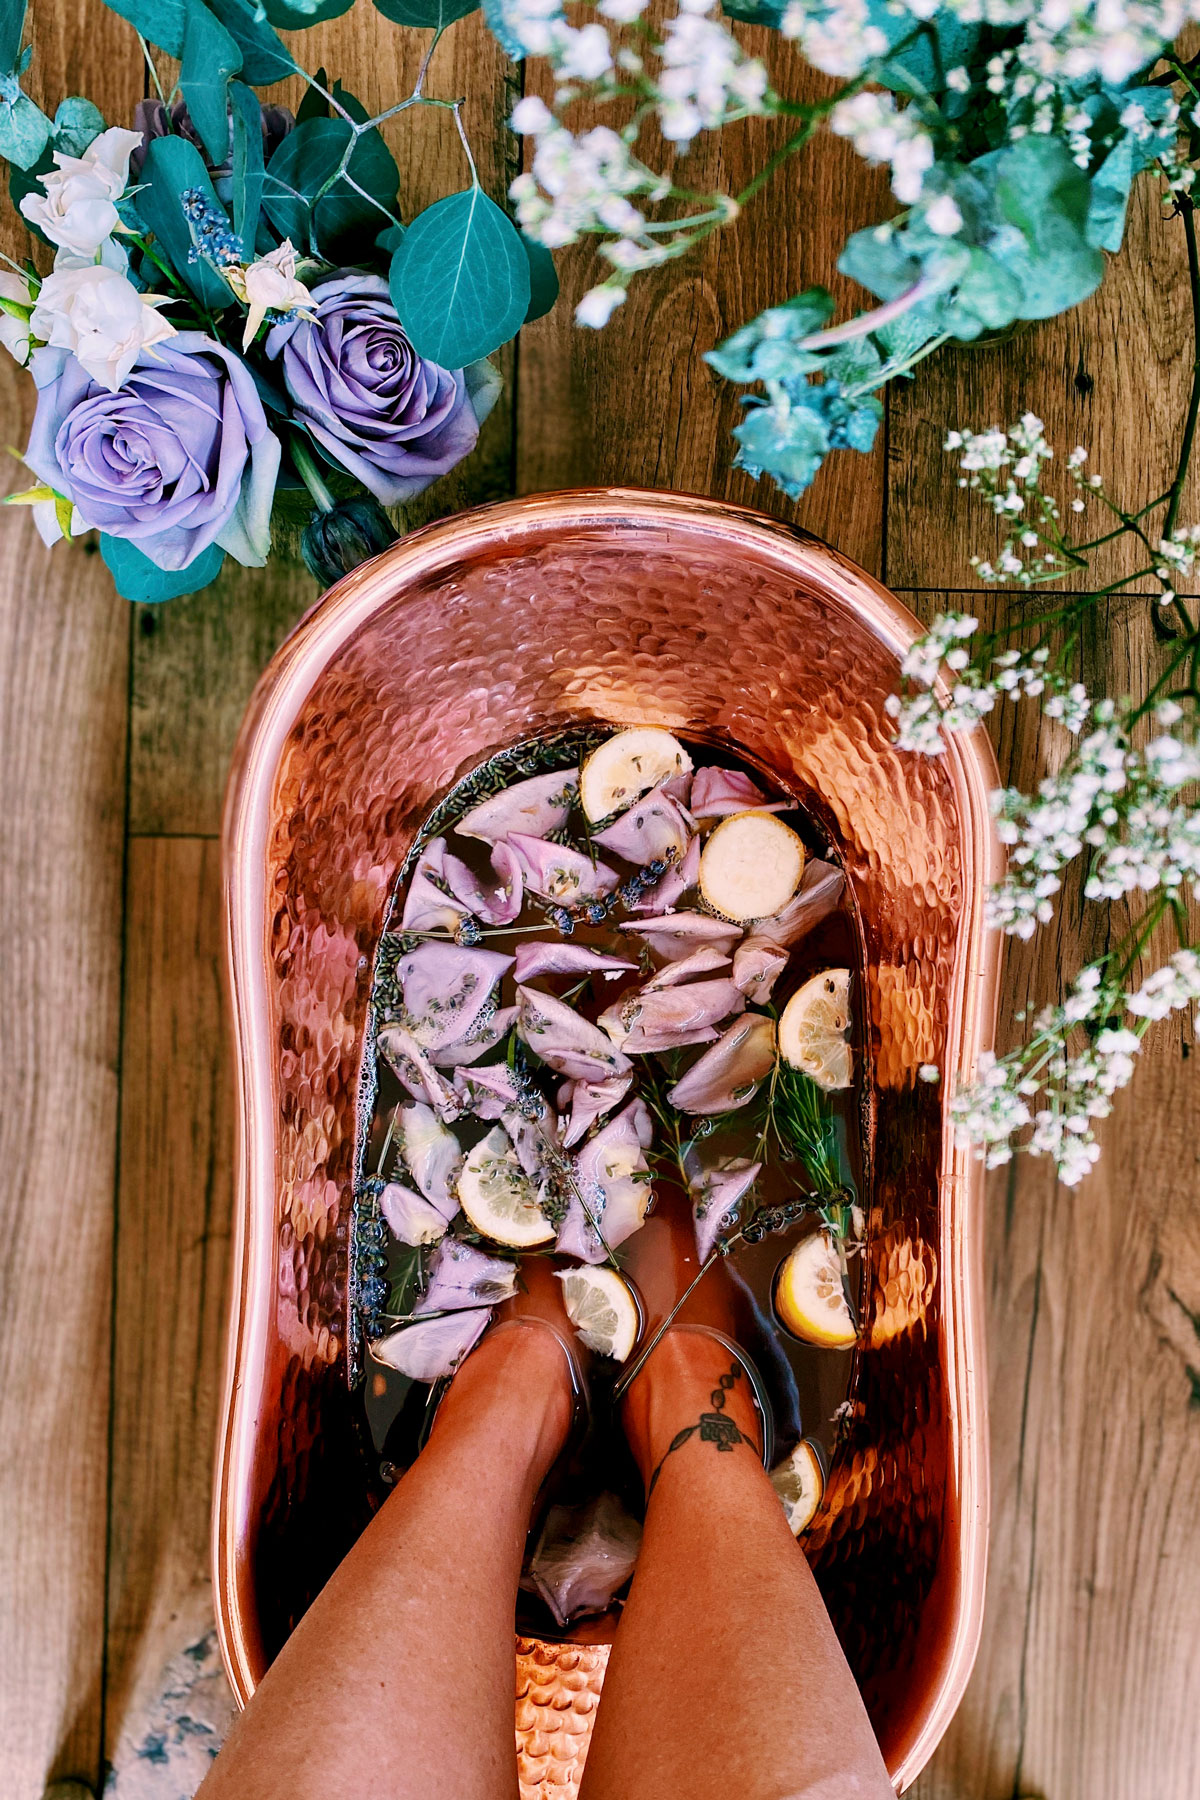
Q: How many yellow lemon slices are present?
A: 7